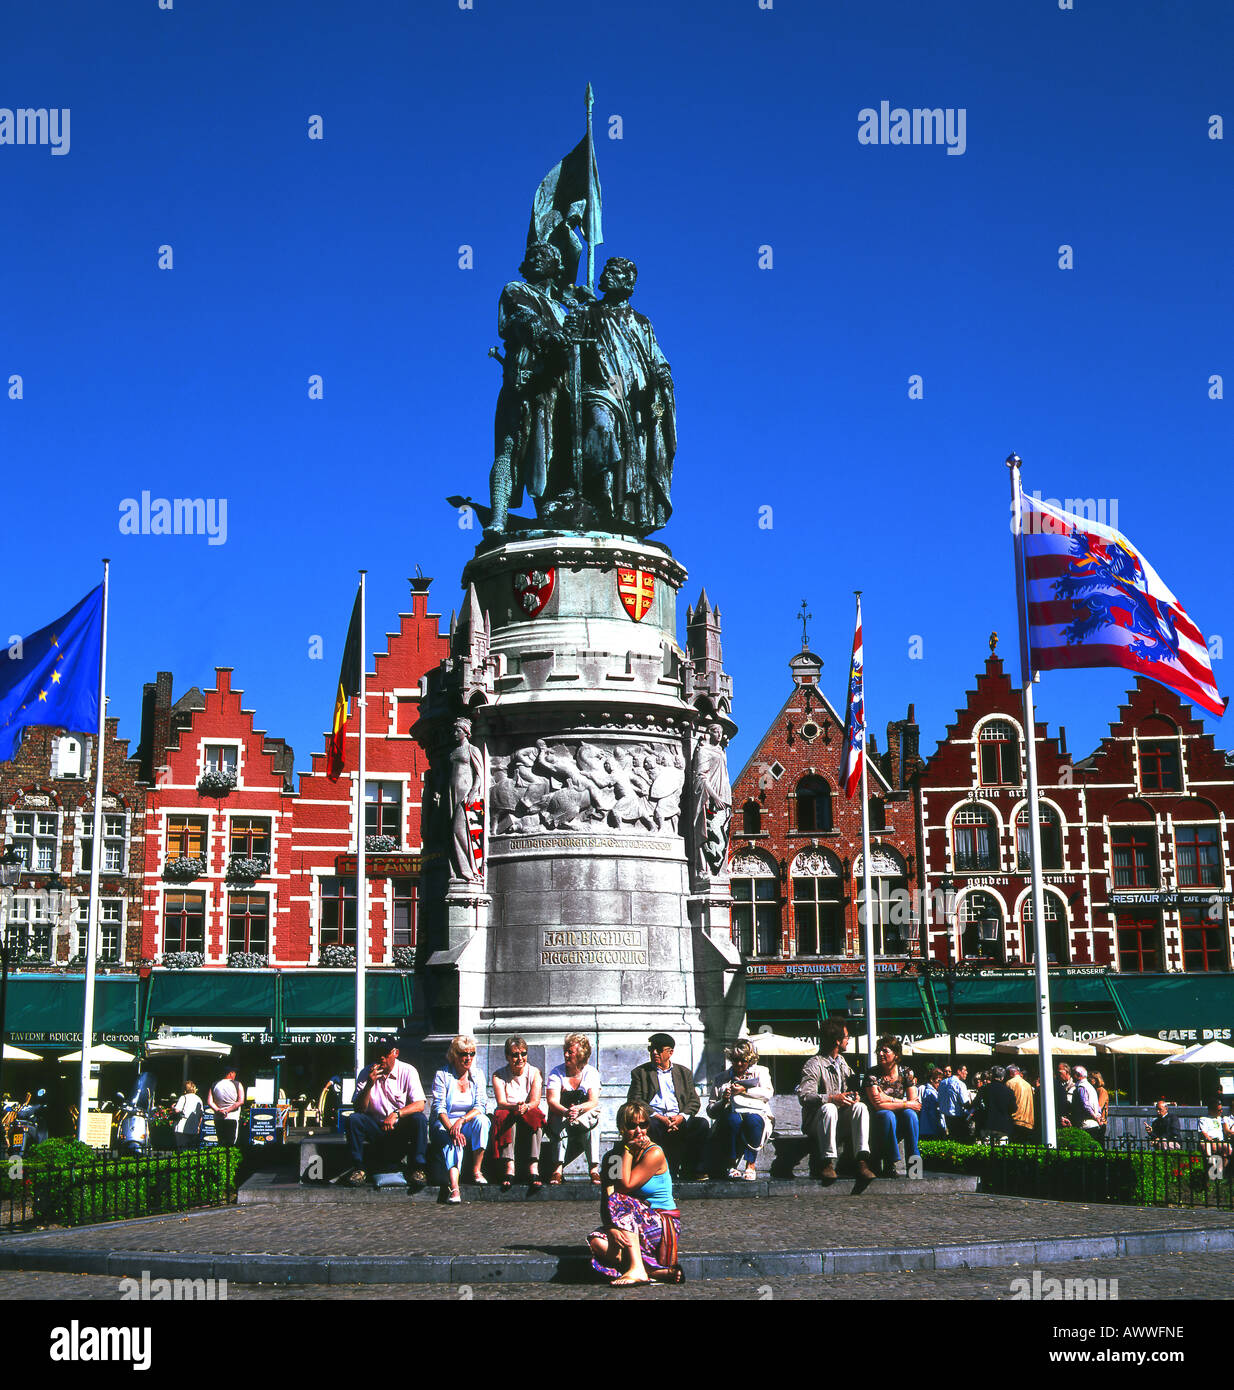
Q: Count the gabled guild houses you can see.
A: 6